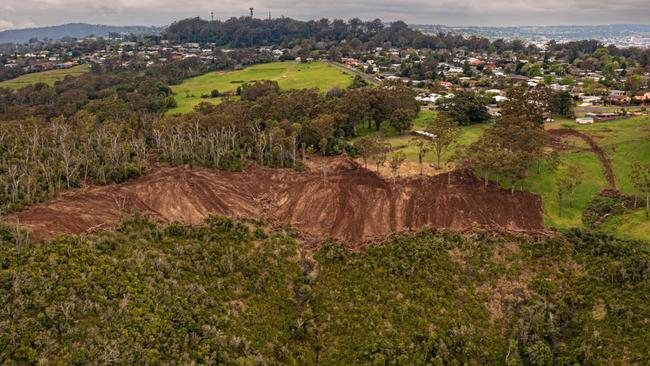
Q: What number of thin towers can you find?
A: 3